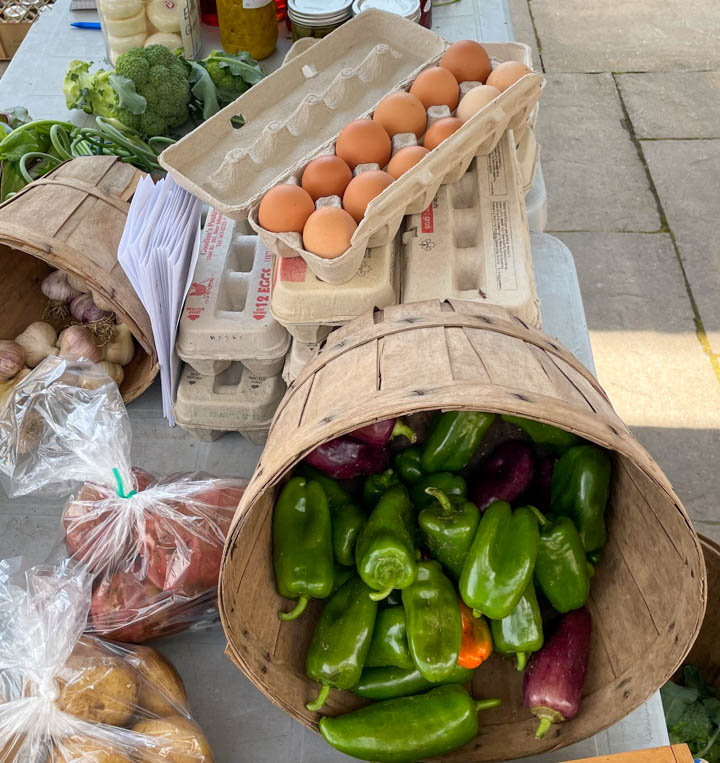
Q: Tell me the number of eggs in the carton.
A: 12